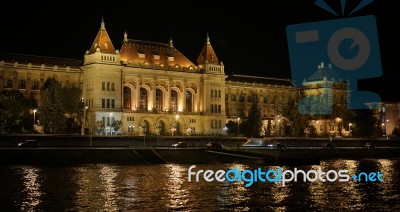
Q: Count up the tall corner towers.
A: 2